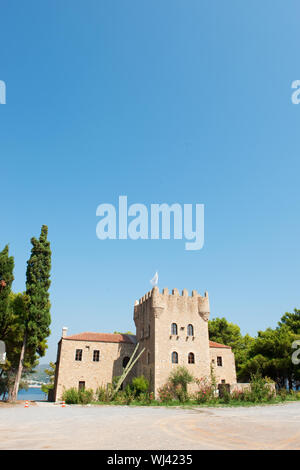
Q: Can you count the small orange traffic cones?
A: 2